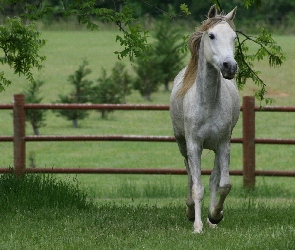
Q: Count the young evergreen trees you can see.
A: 6